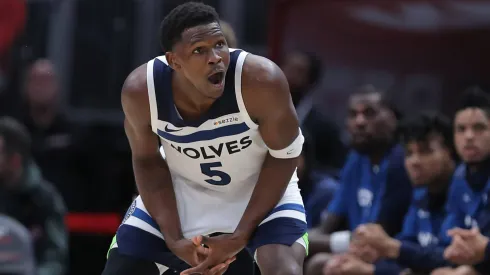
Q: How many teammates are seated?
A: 3